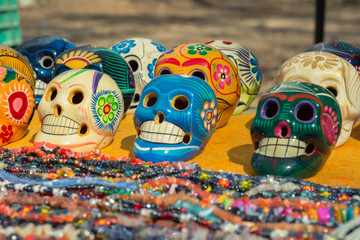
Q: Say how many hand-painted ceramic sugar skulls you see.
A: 12